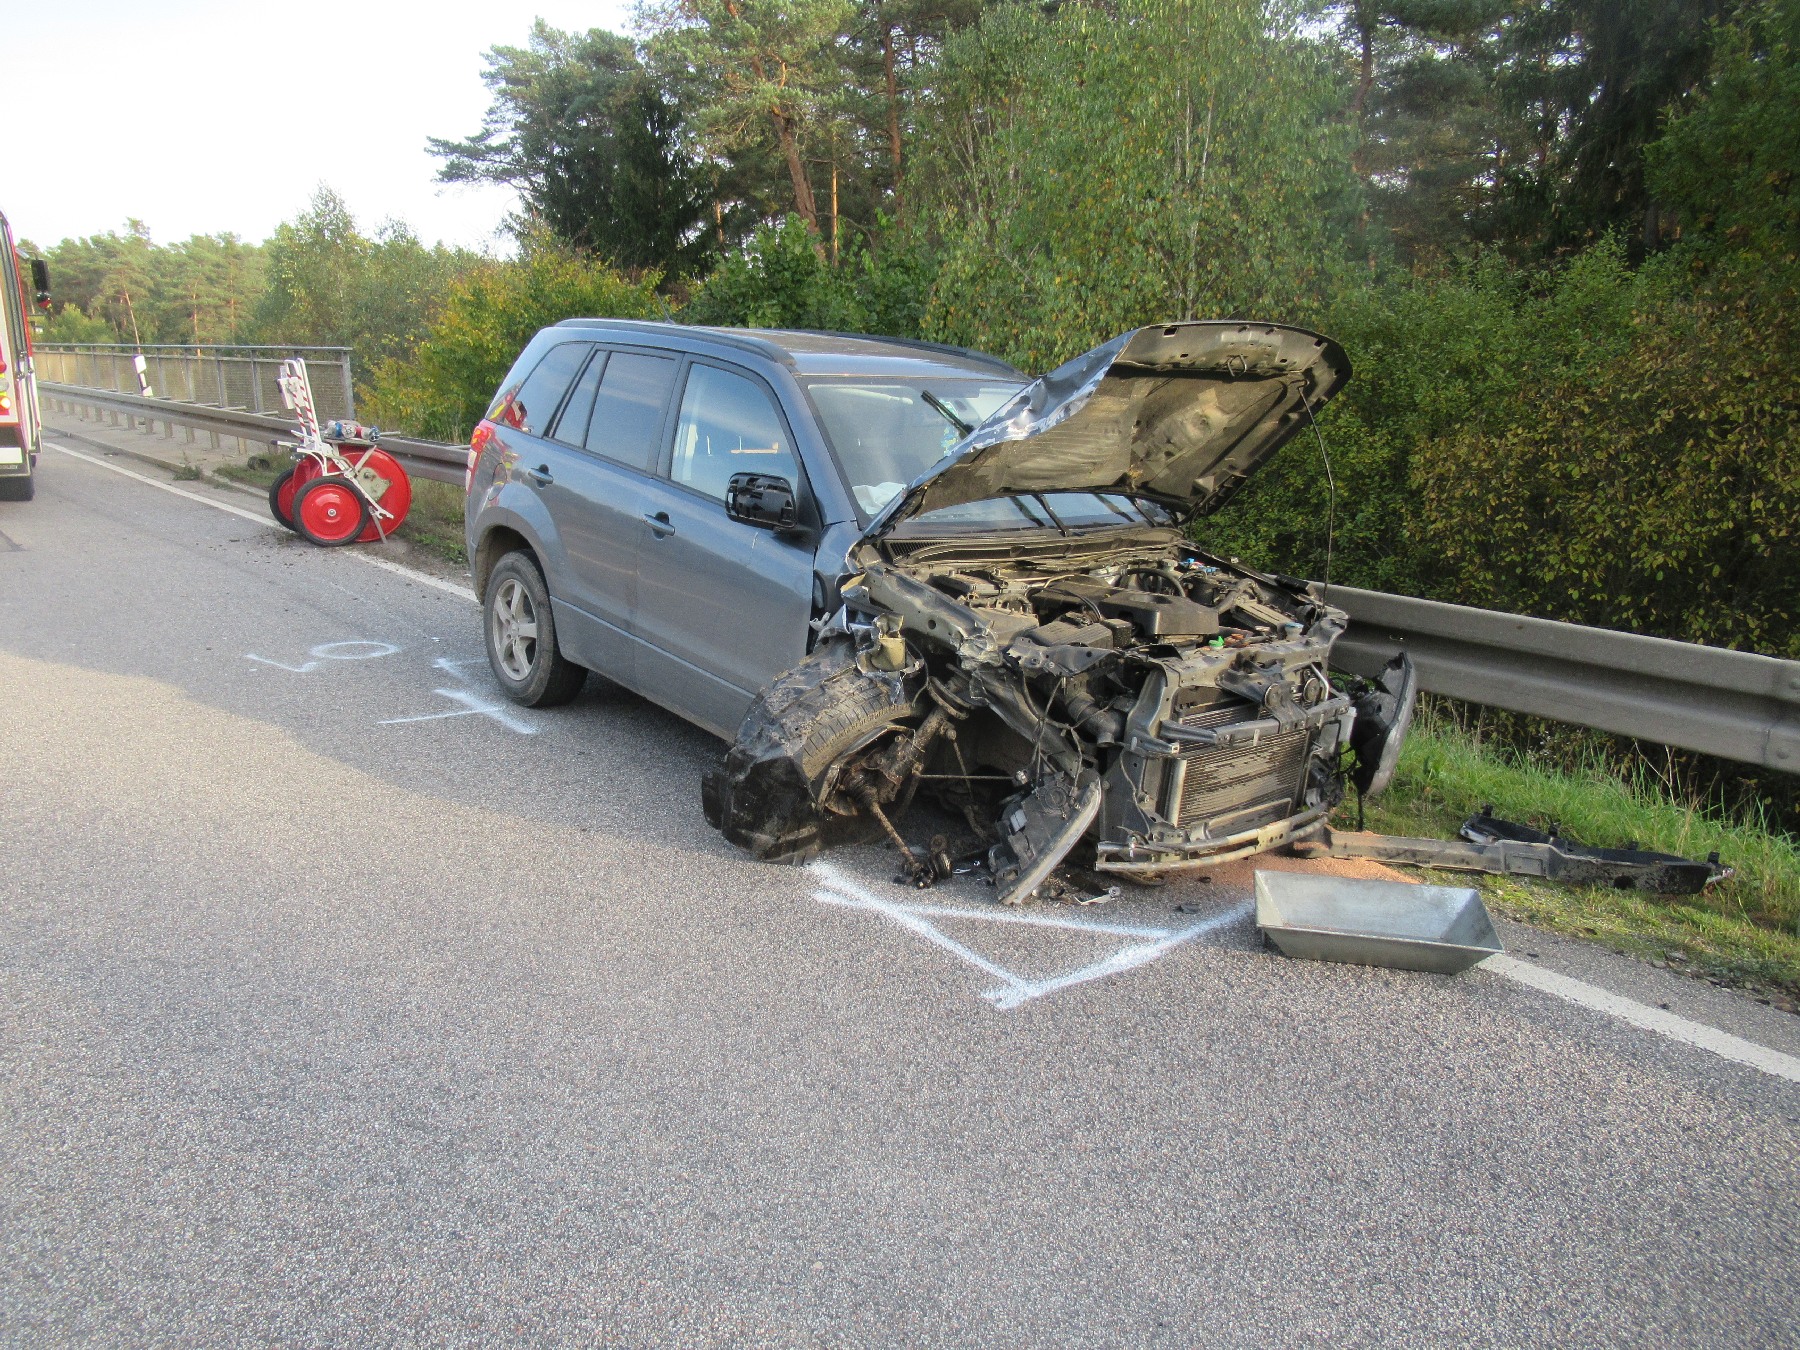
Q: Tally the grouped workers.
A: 0